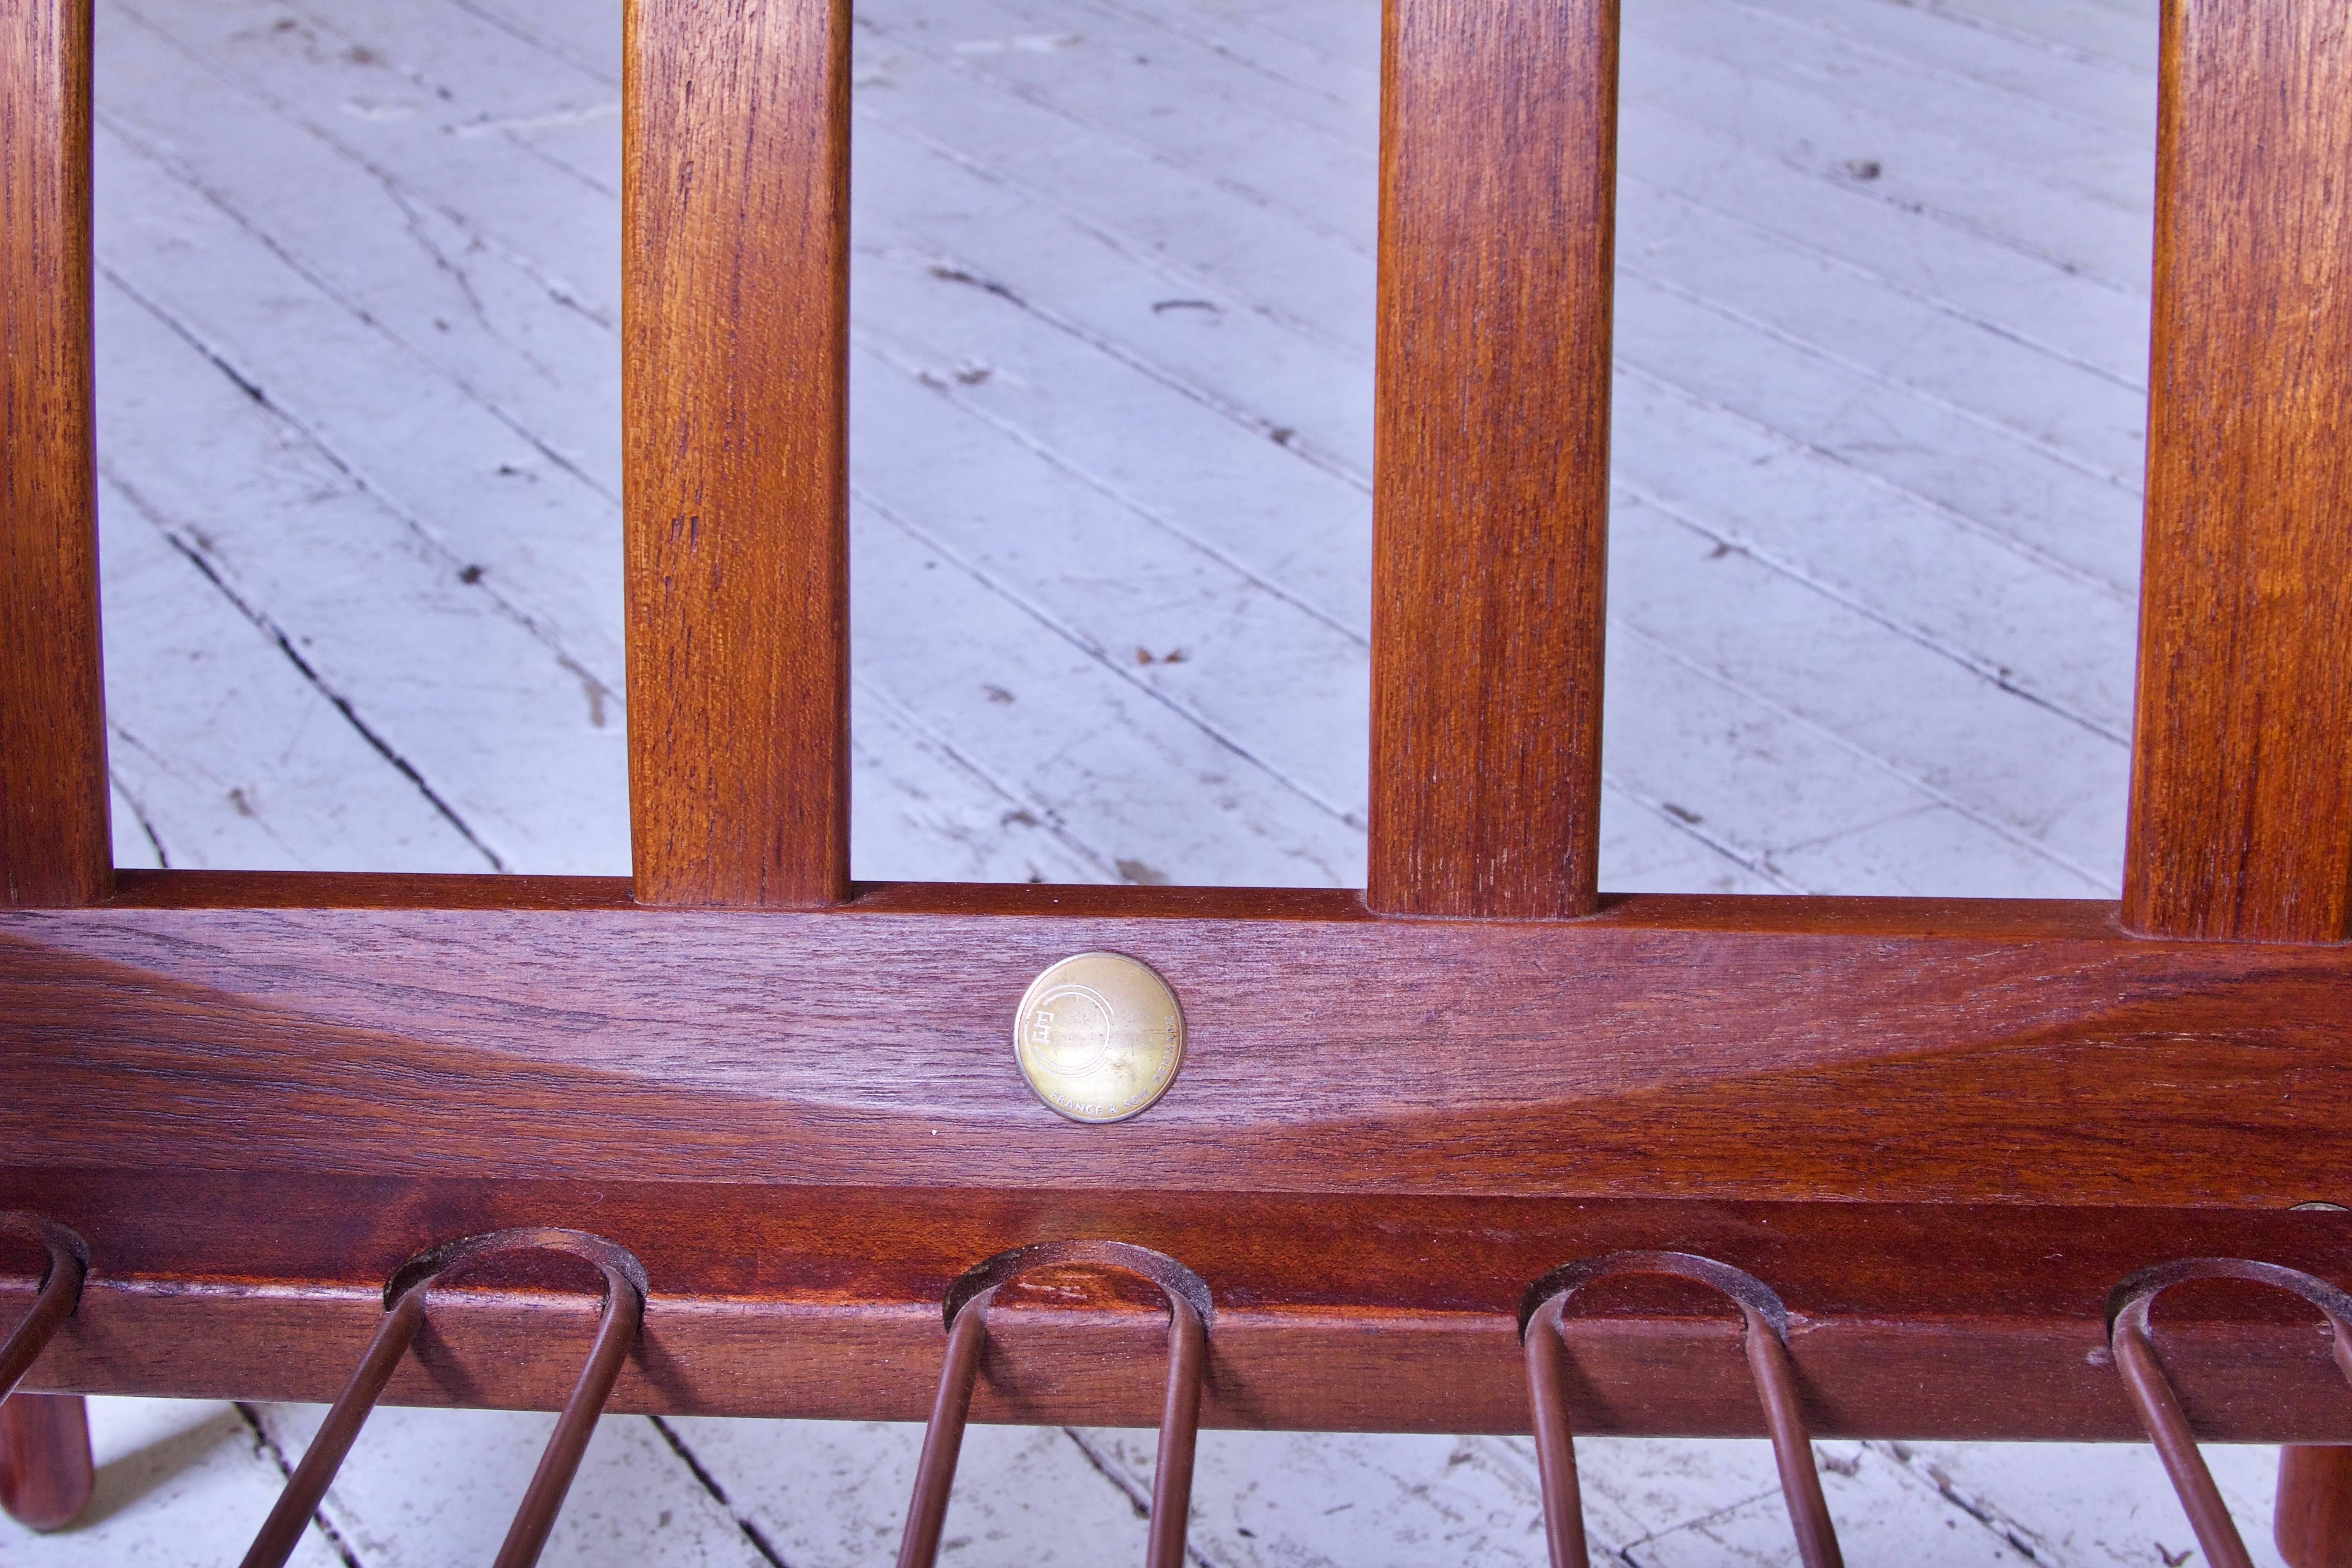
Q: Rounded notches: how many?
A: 5